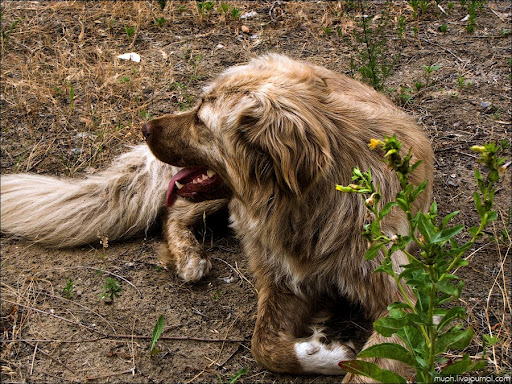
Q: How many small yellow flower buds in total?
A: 3